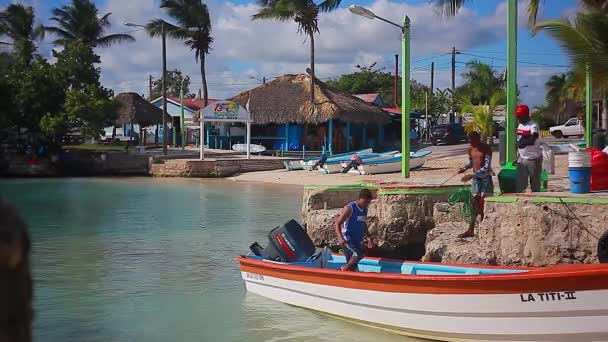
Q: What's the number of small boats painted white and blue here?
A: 3